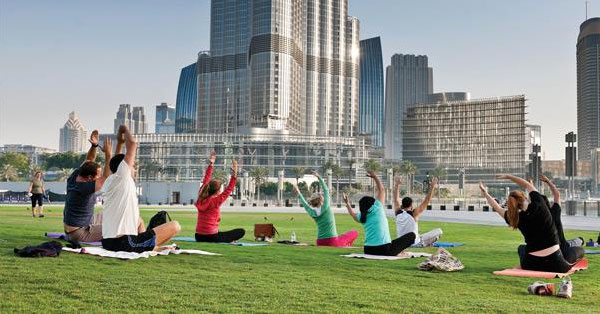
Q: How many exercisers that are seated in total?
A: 8